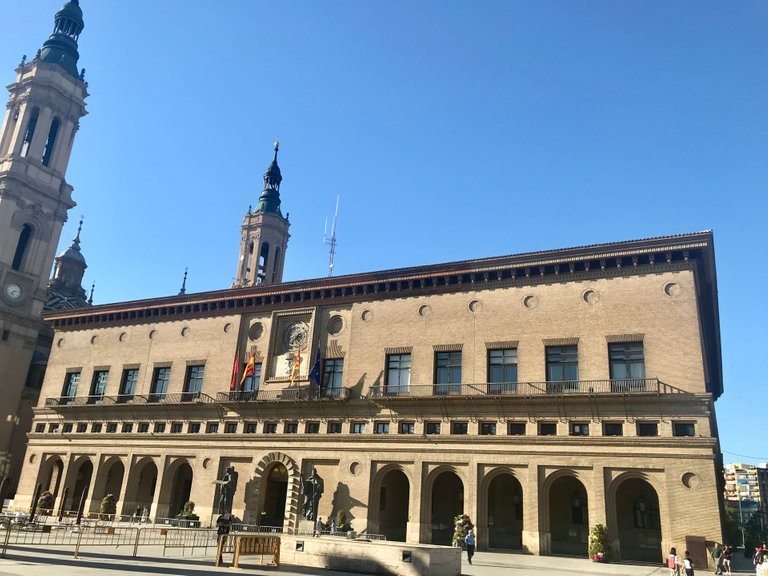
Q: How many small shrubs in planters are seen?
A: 6